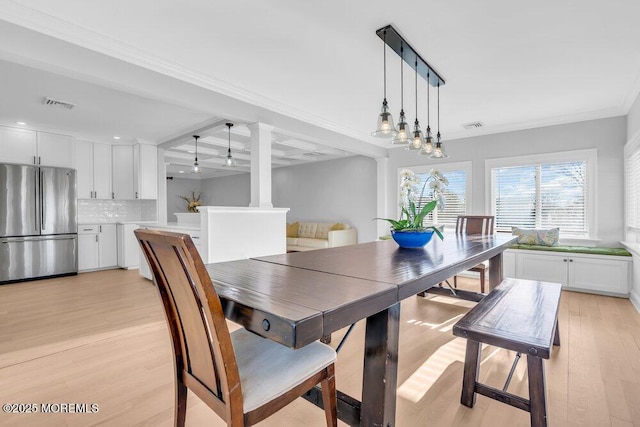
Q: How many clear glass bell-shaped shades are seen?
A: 7